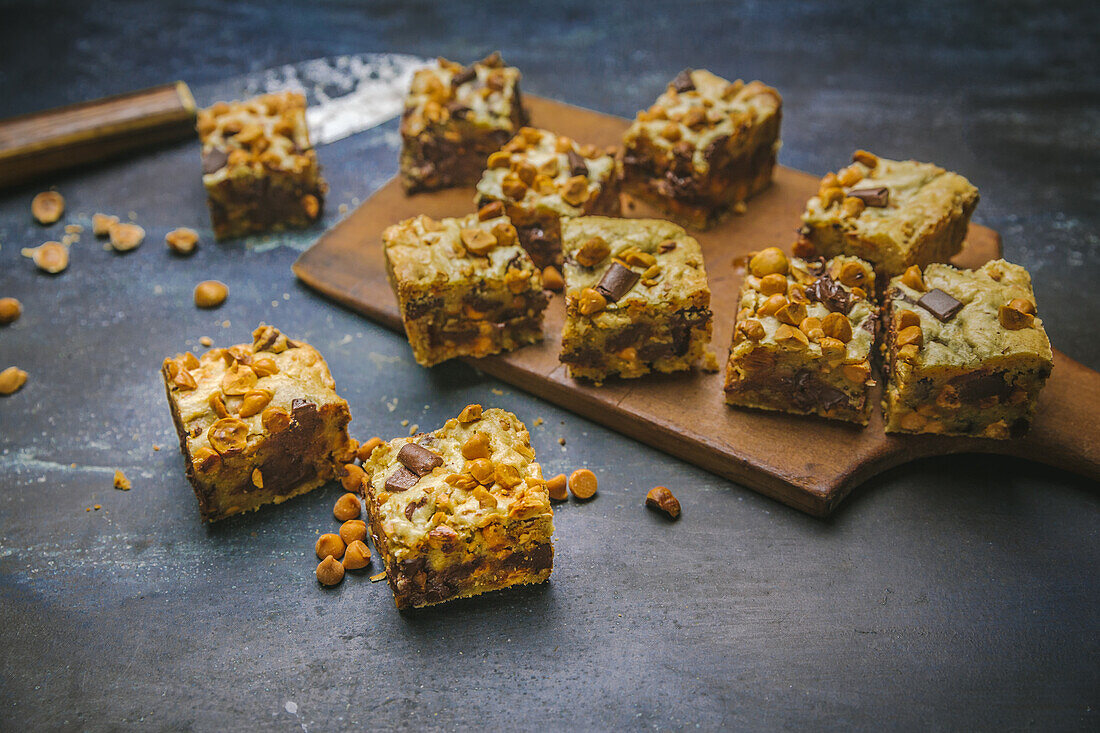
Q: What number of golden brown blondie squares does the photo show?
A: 11